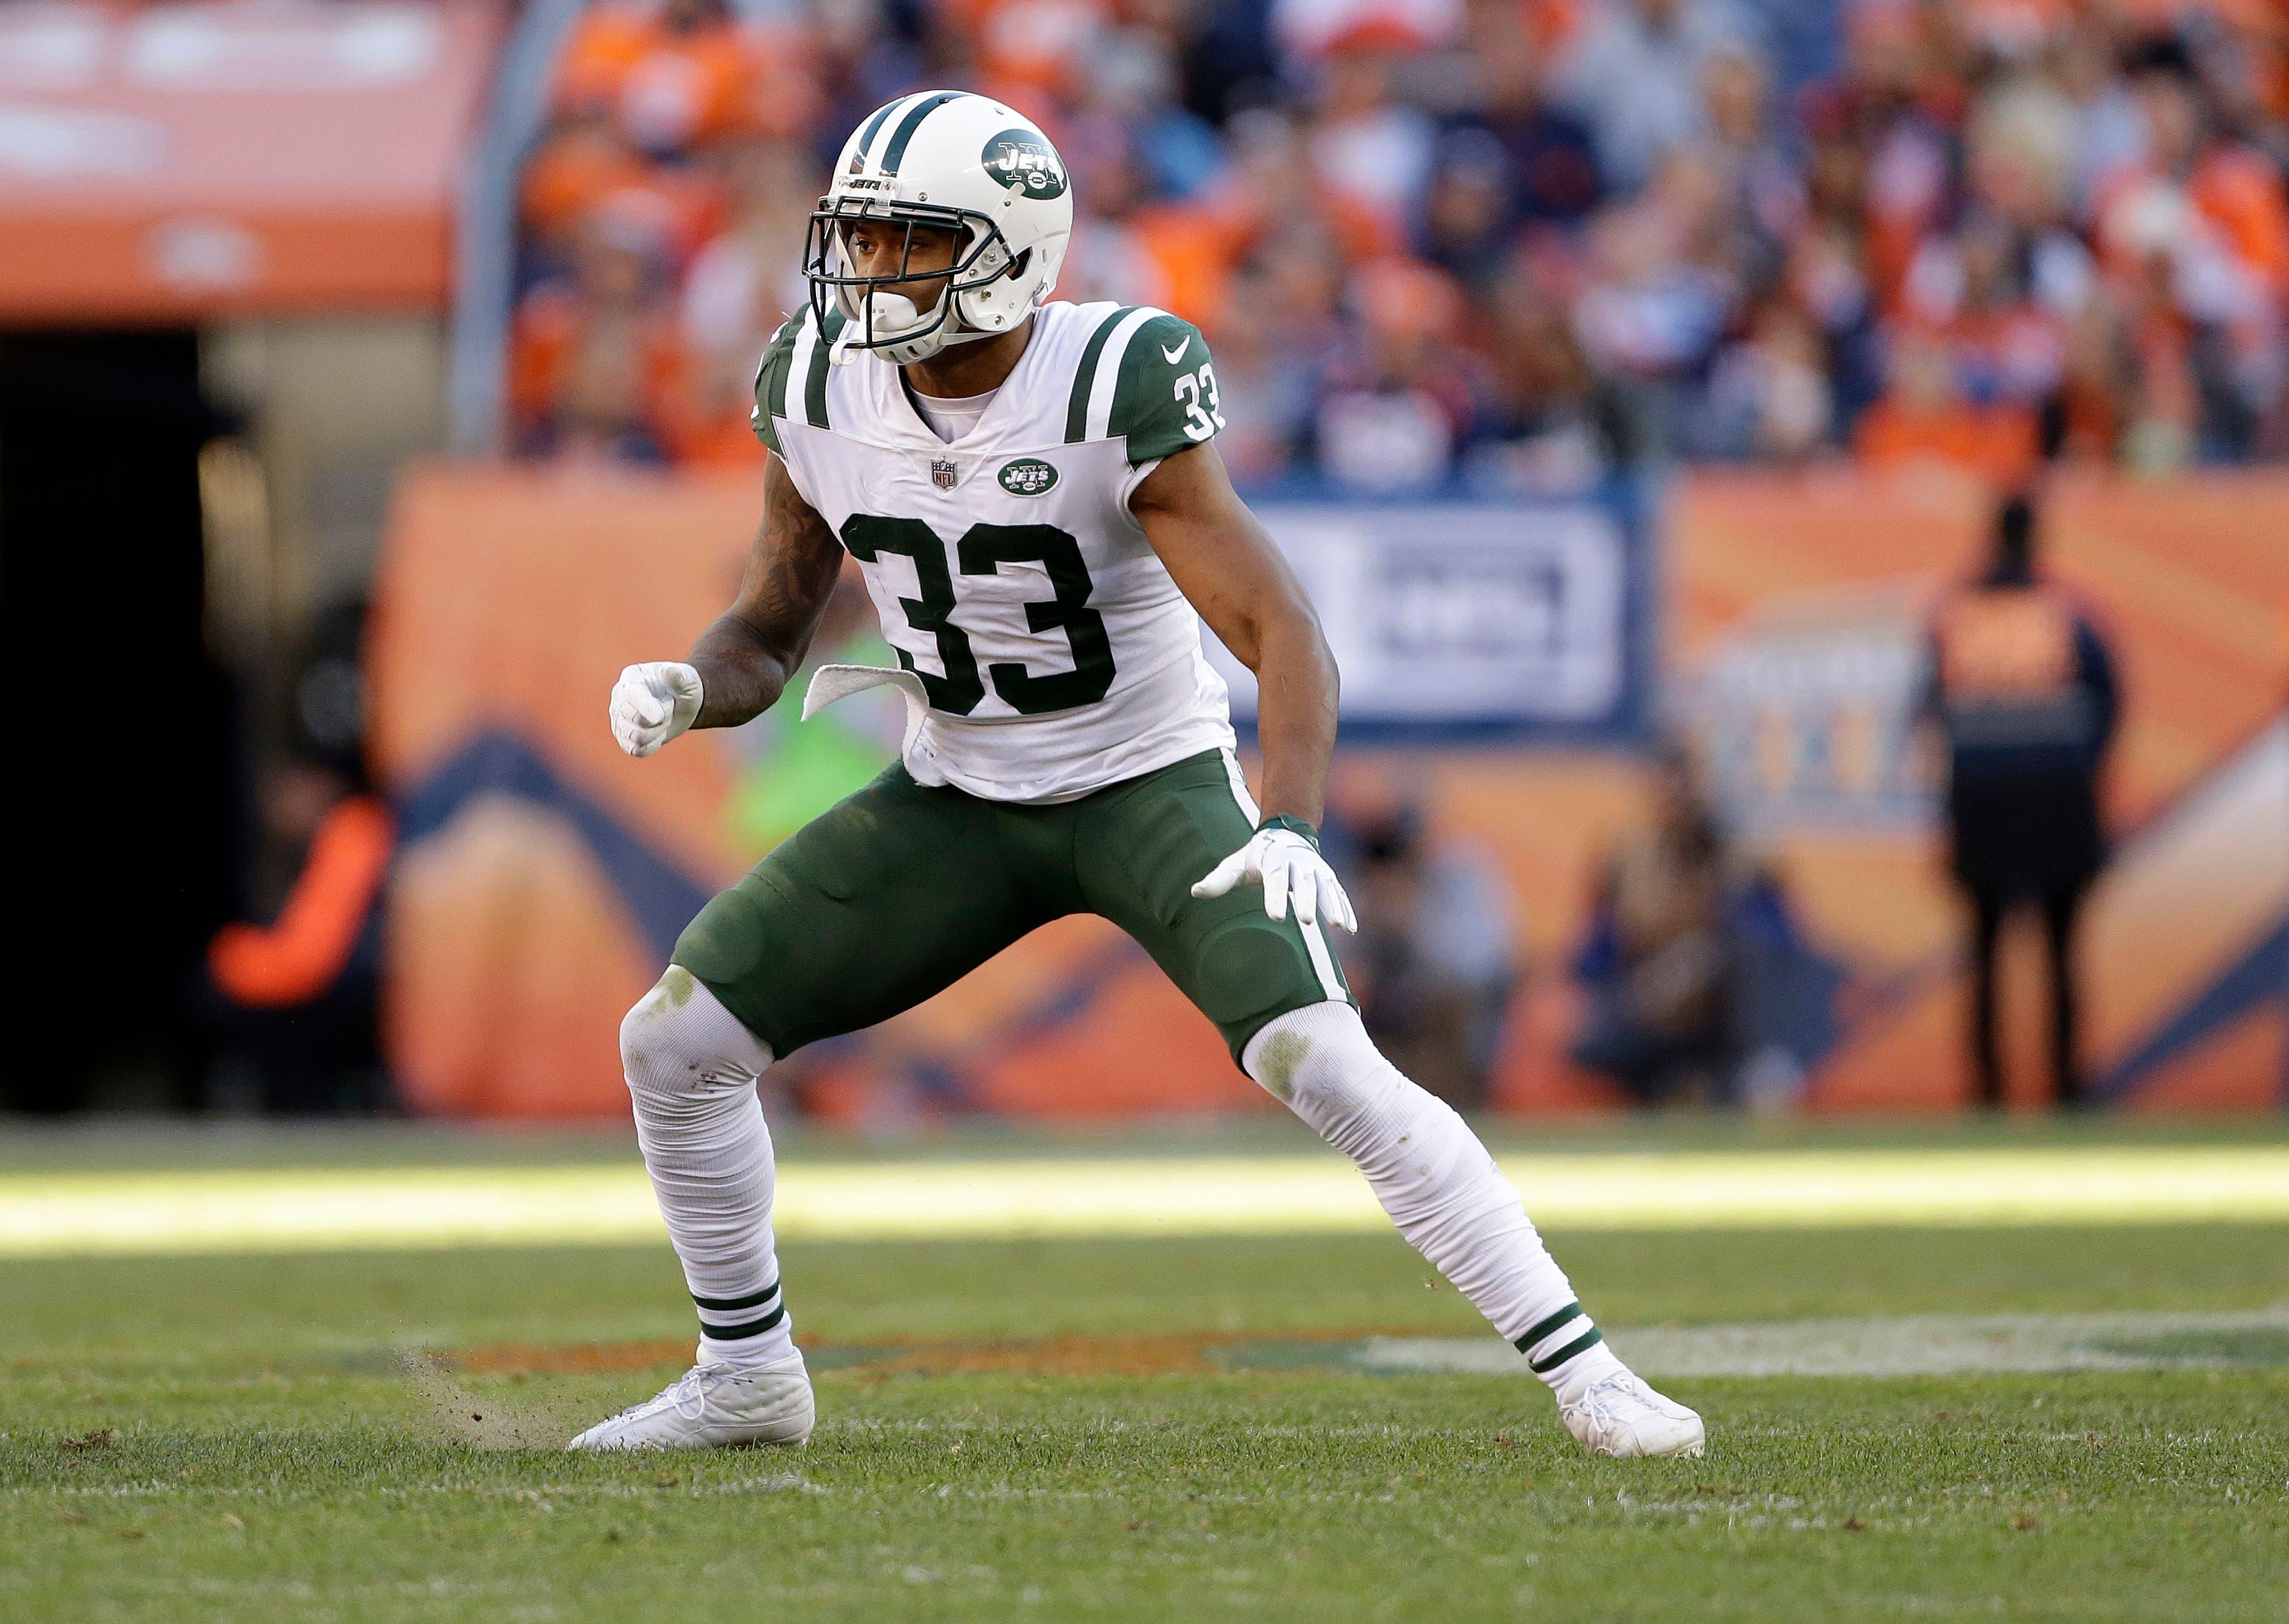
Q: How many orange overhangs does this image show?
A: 1